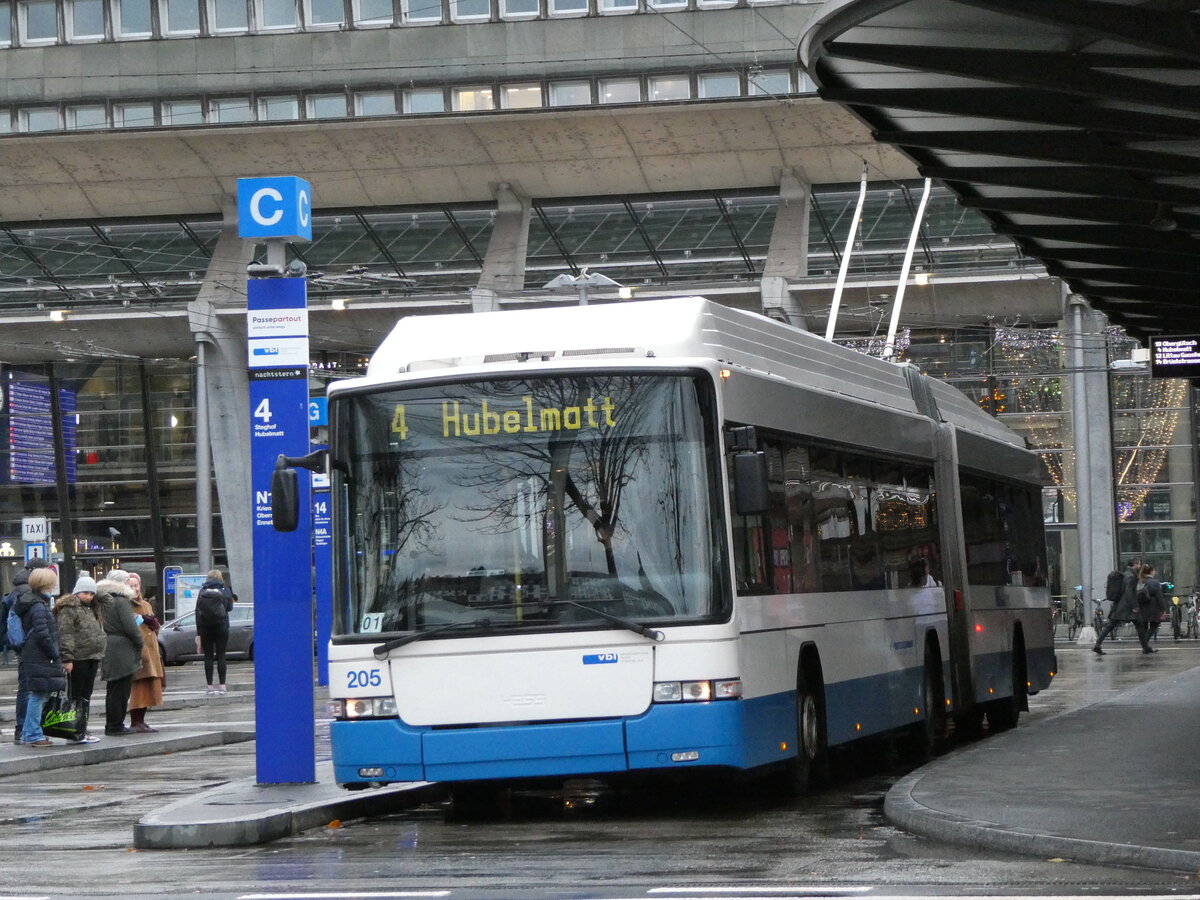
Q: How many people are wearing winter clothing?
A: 8